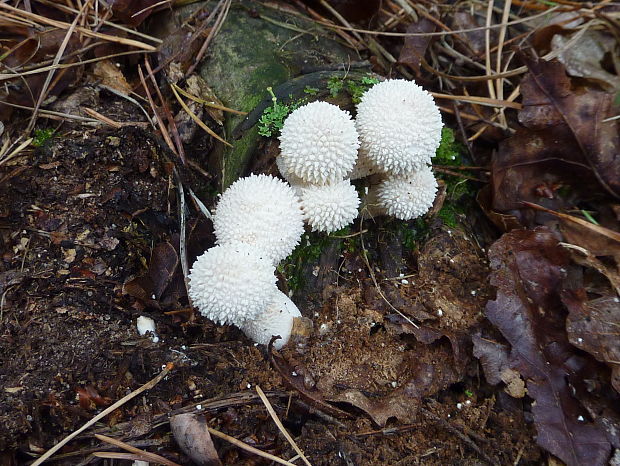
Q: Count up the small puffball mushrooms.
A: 6